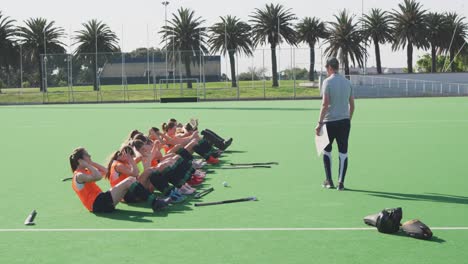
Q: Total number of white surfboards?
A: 0